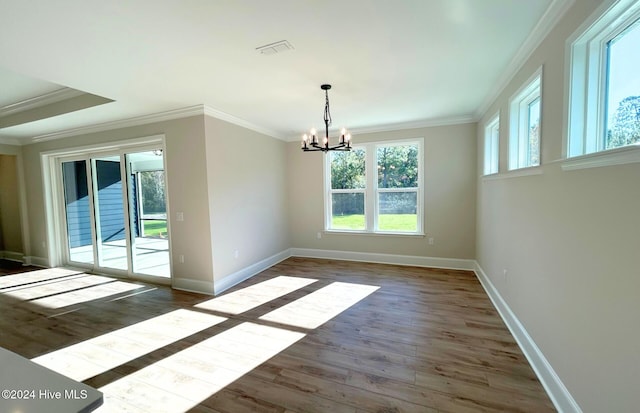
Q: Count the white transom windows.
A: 3